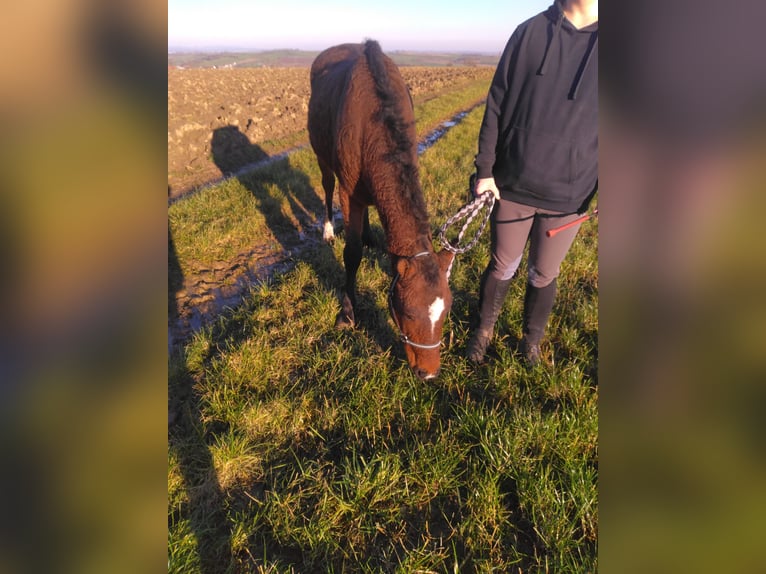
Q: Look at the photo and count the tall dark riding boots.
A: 2